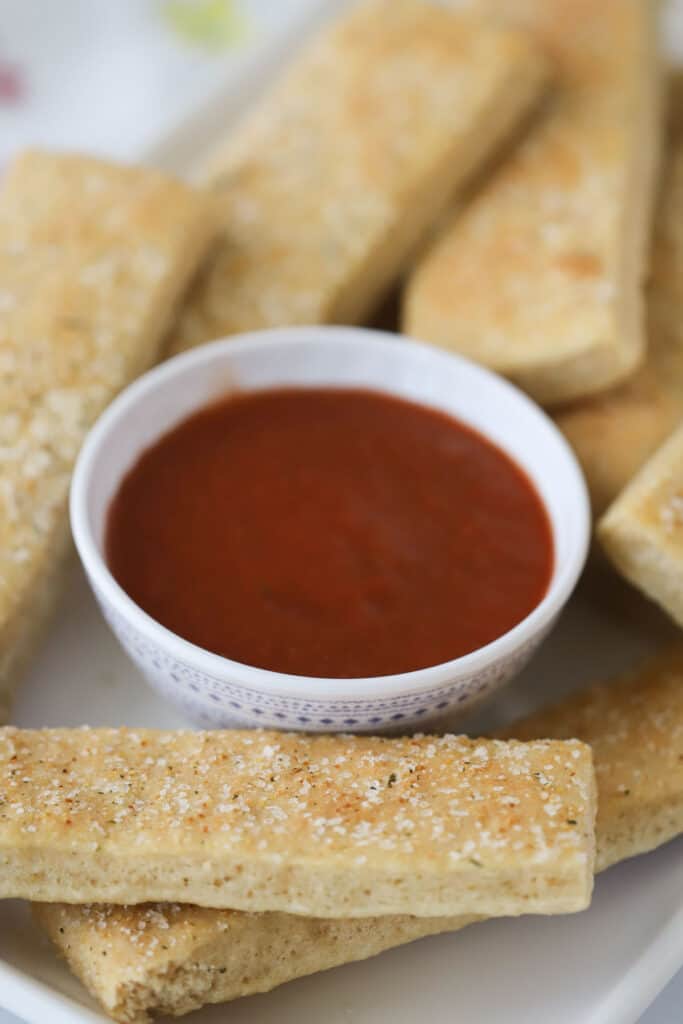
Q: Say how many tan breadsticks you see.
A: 7